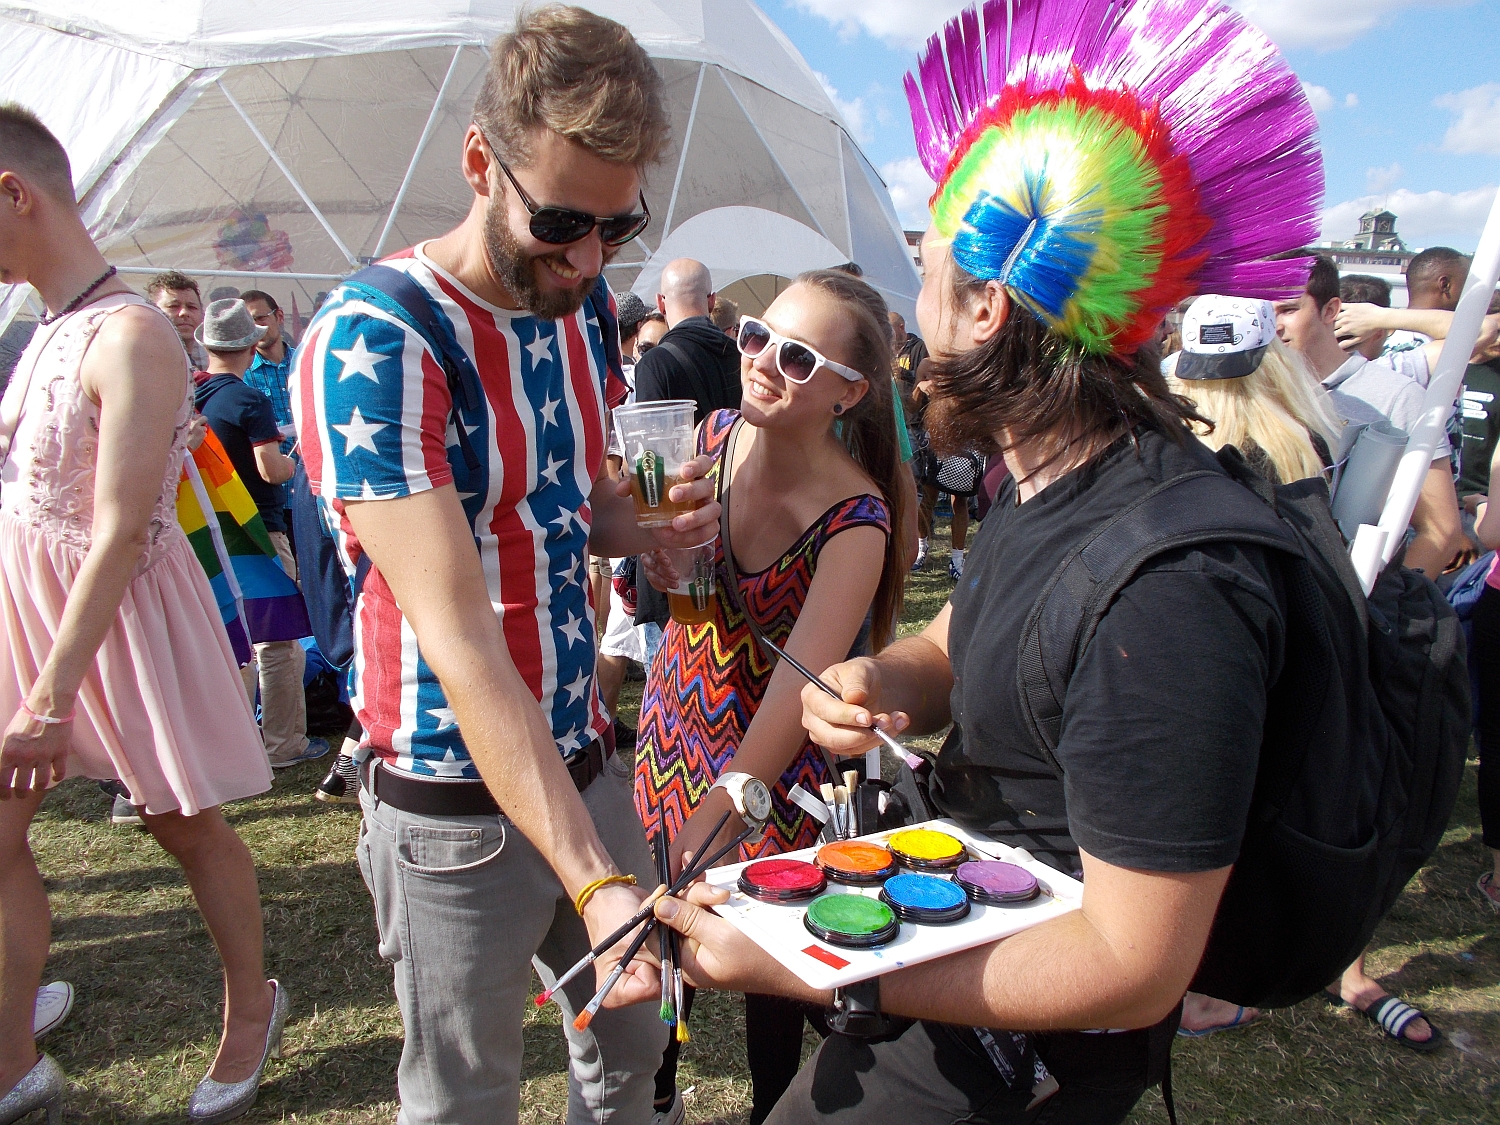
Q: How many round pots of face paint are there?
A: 6